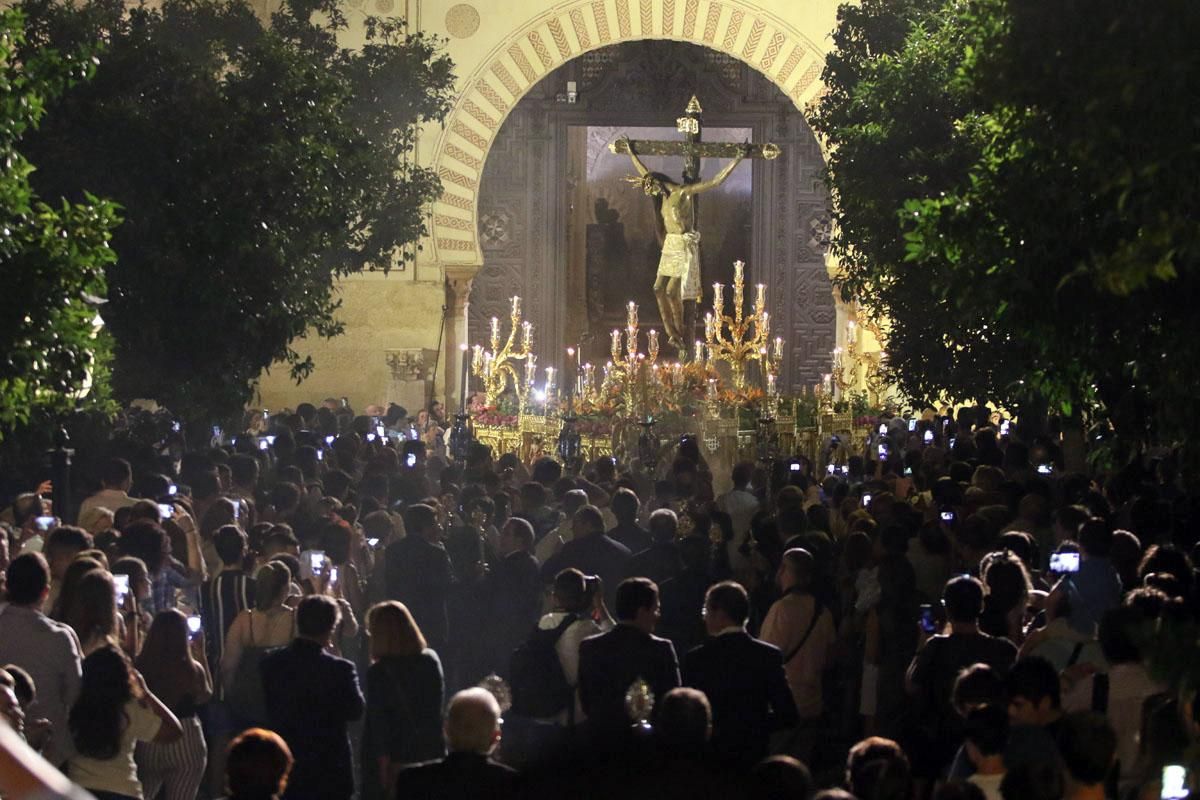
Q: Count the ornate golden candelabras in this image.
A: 4